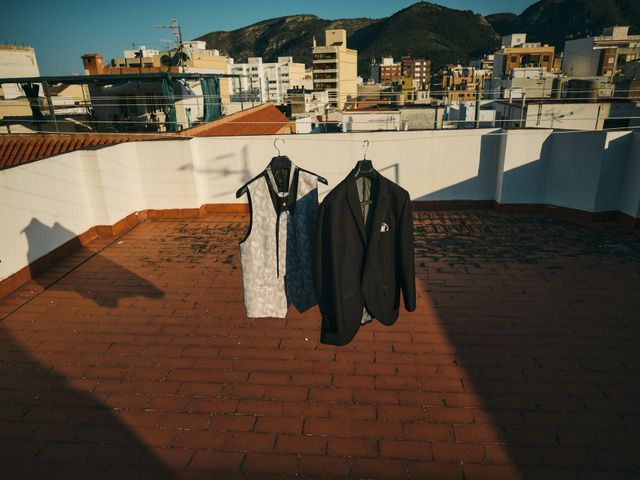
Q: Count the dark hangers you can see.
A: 2